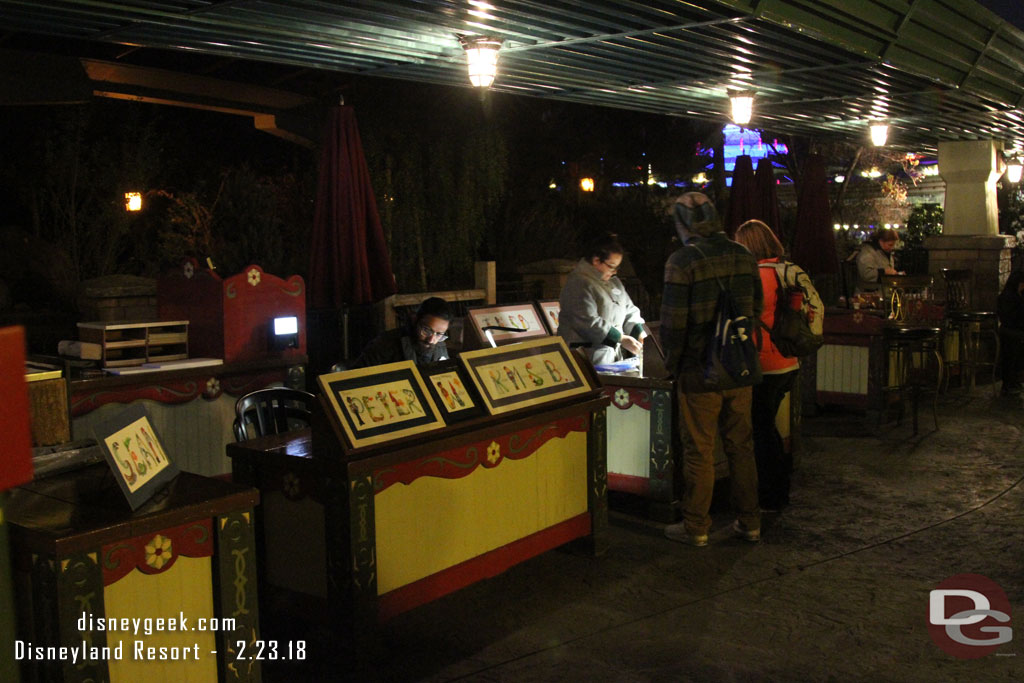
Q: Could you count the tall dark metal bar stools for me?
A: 2